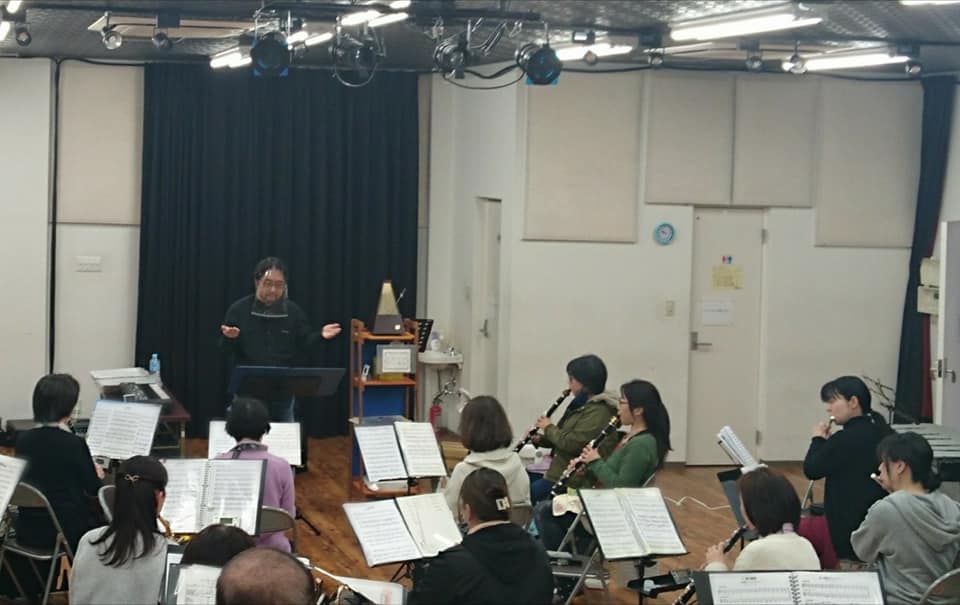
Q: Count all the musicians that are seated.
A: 12